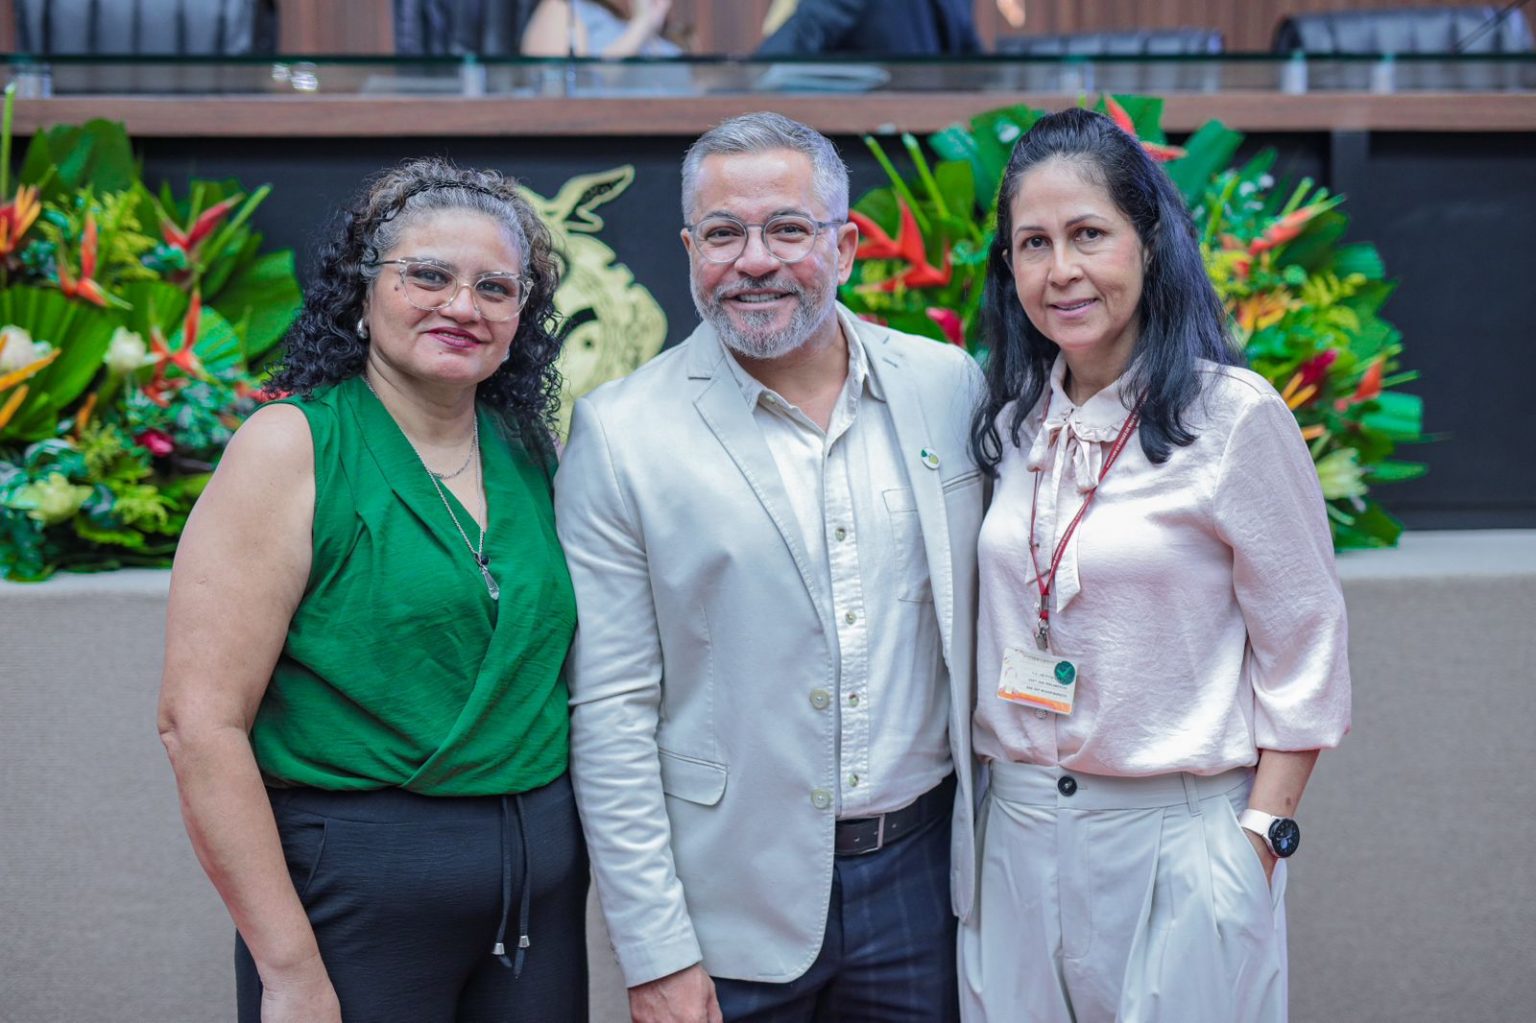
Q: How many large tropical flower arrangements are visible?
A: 2